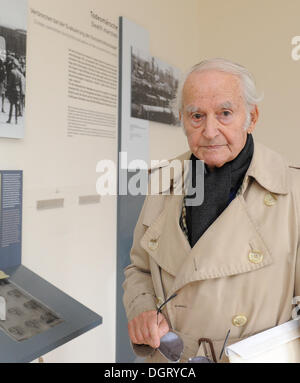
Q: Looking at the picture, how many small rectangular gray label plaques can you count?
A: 2